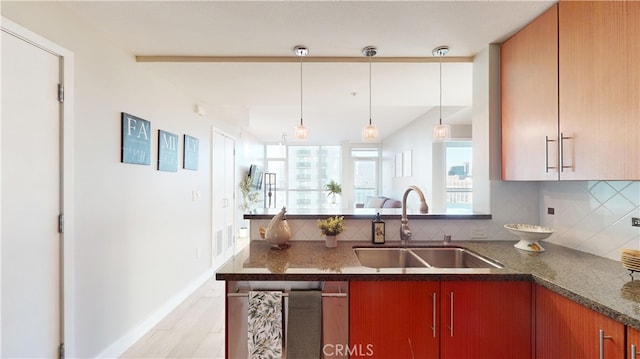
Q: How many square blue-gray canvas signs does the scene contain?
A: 3